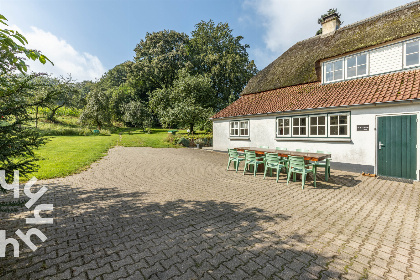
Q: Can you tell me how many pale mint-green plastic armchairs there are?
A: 8